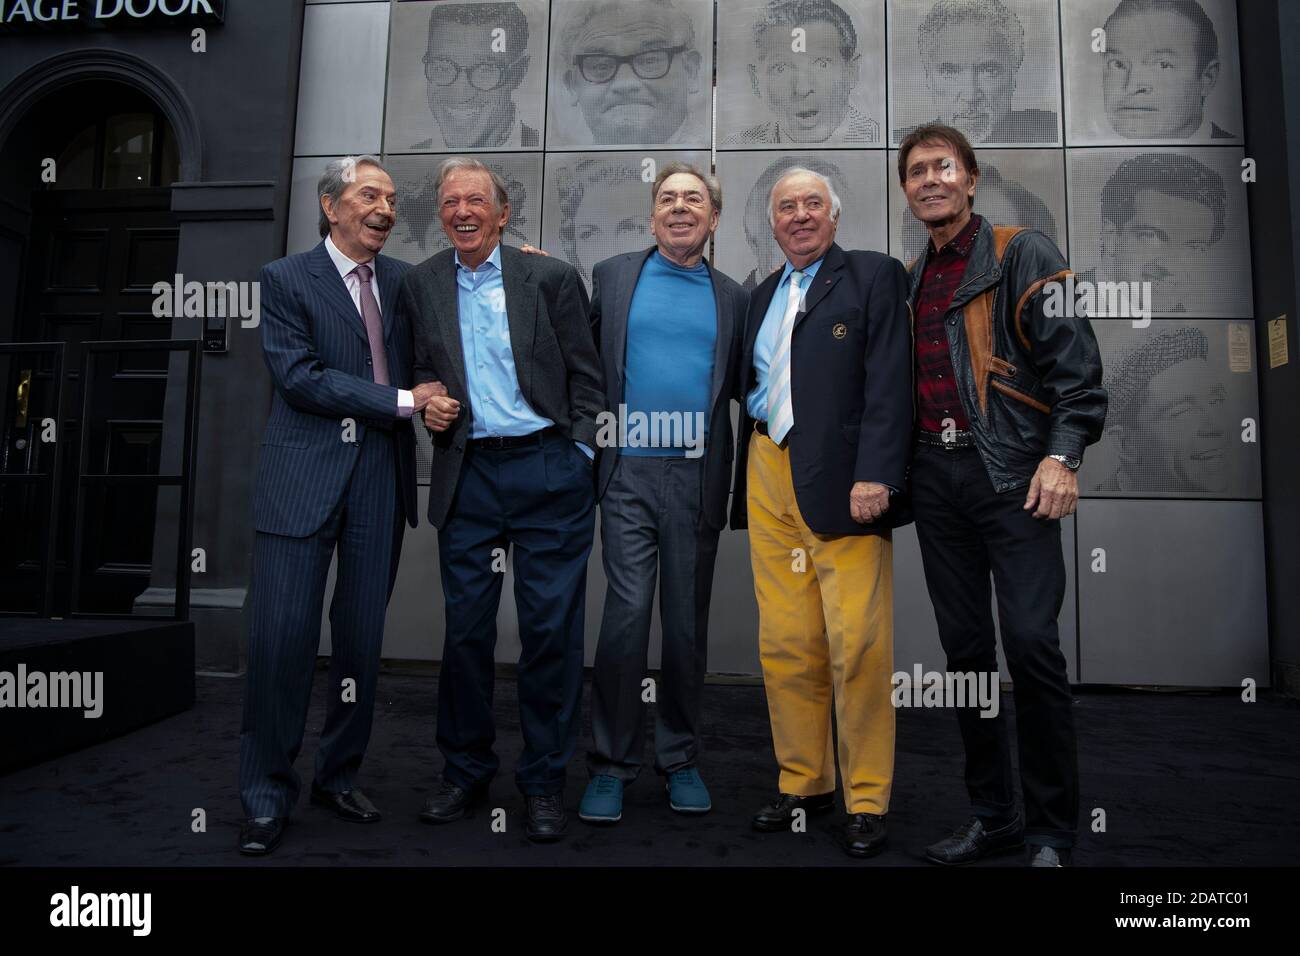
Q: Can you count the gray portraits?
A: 11